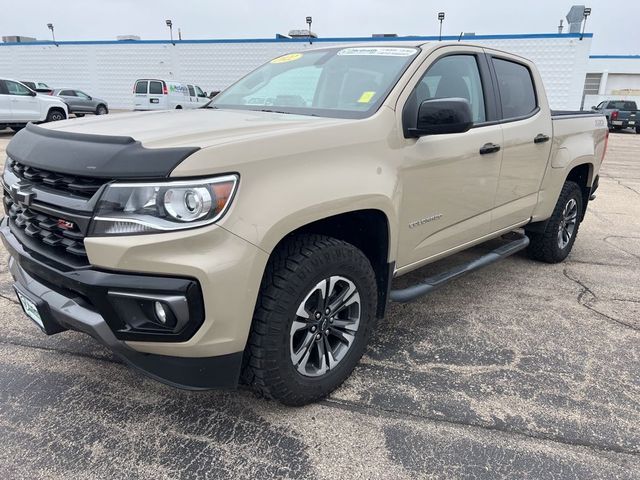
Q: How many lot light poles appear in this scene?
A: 5